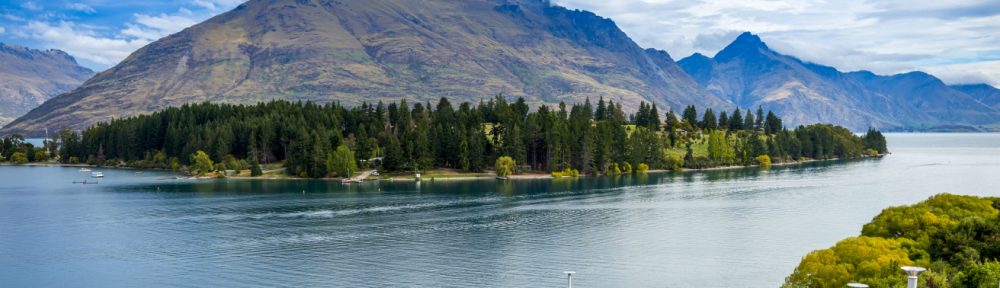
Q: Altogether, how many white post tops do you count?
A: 3